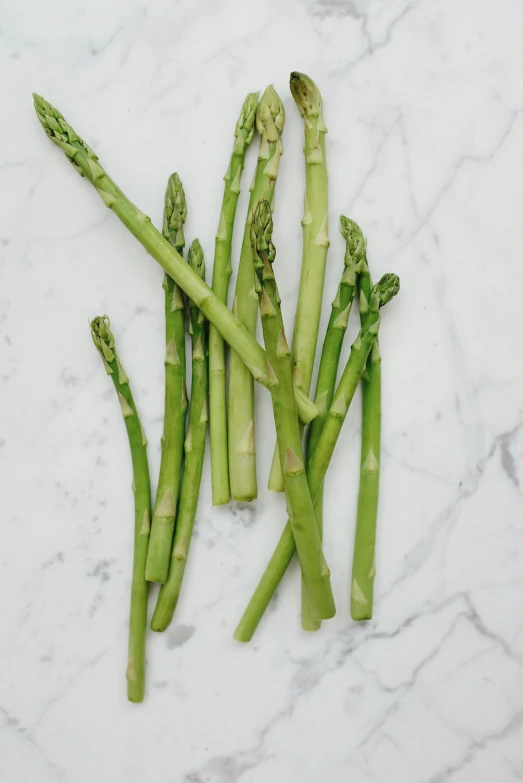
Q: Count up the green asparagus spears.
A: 11